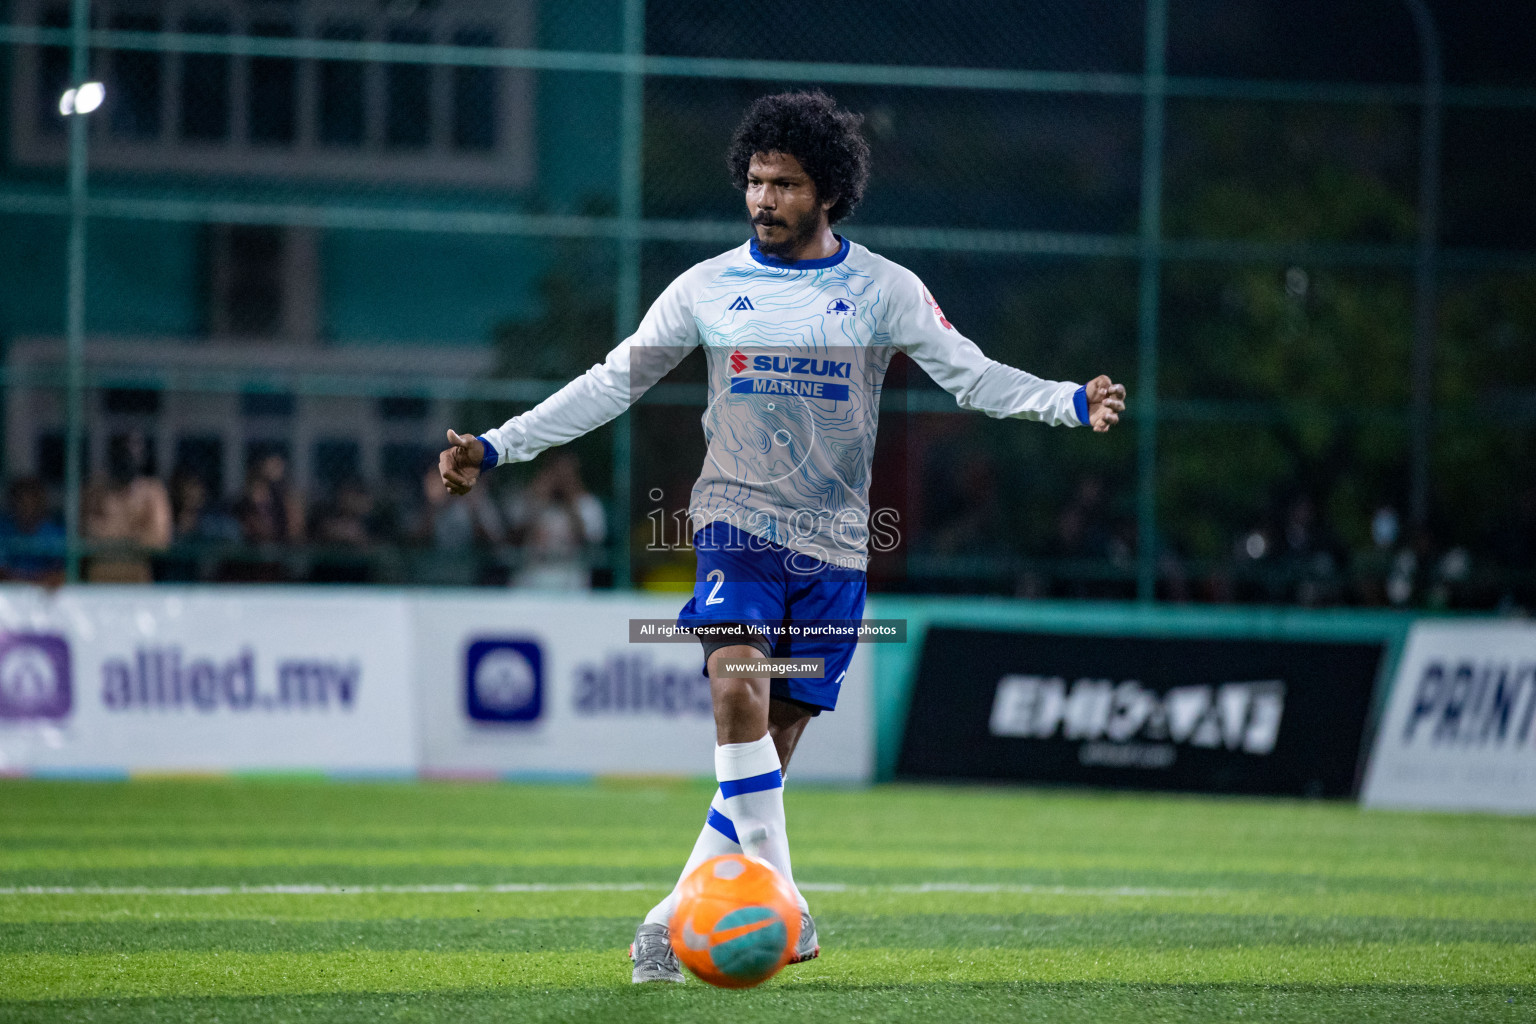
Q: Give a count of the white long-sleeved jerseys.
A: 1